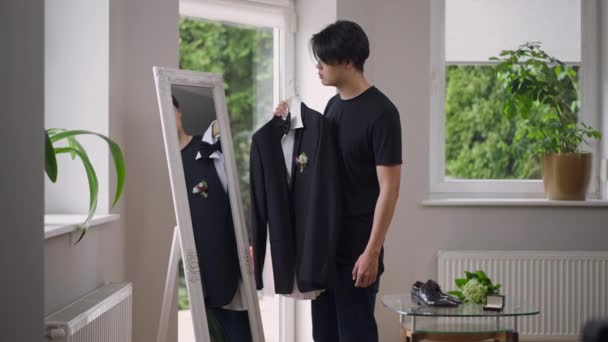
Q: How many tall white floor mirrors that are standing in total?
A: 1